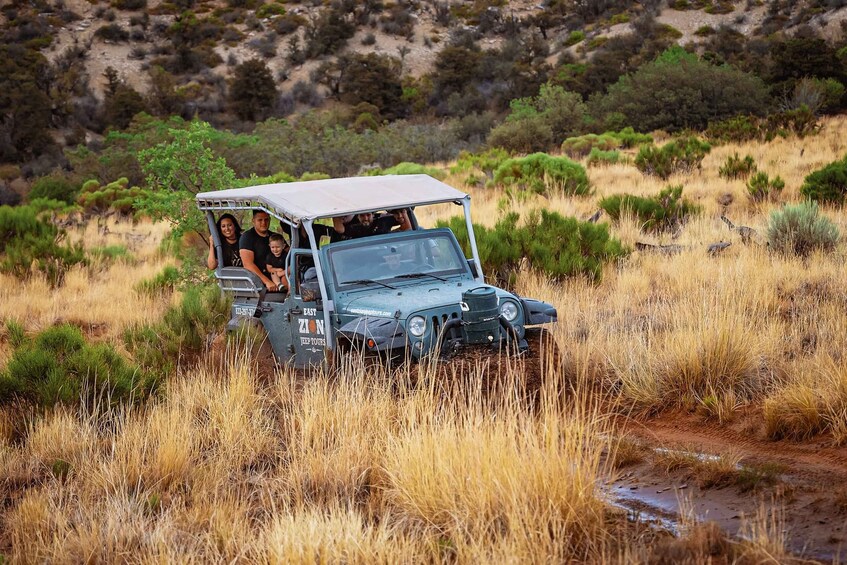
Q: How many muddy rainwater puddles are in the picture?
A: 2